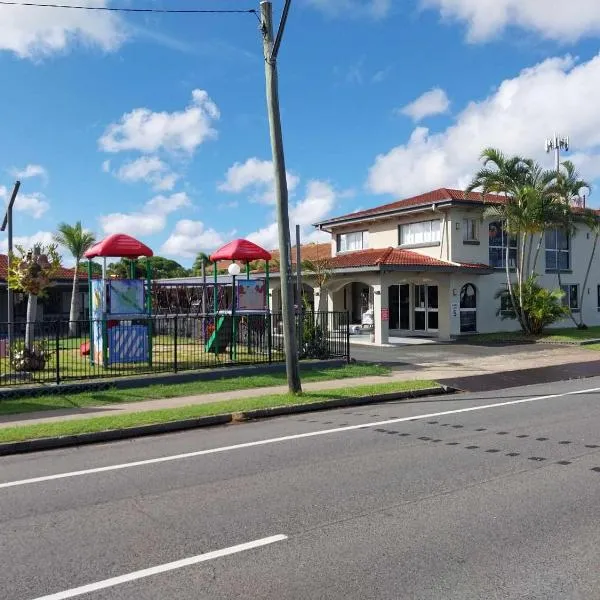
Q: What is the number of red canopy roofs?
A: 2